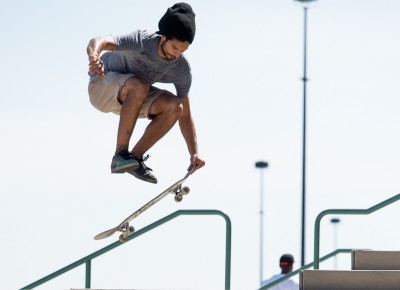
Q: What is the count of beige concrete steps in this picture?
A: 2